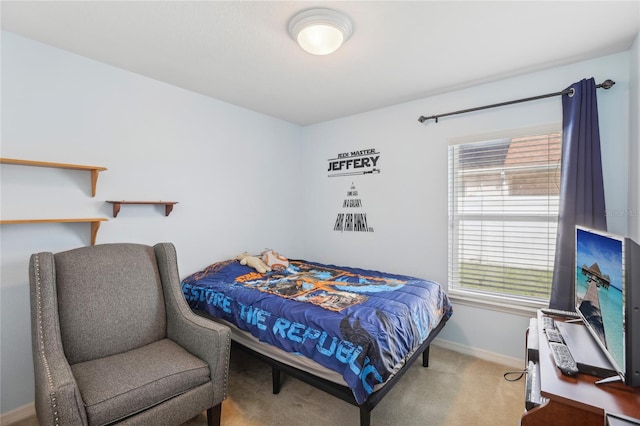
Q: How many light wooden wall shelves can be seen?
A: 2